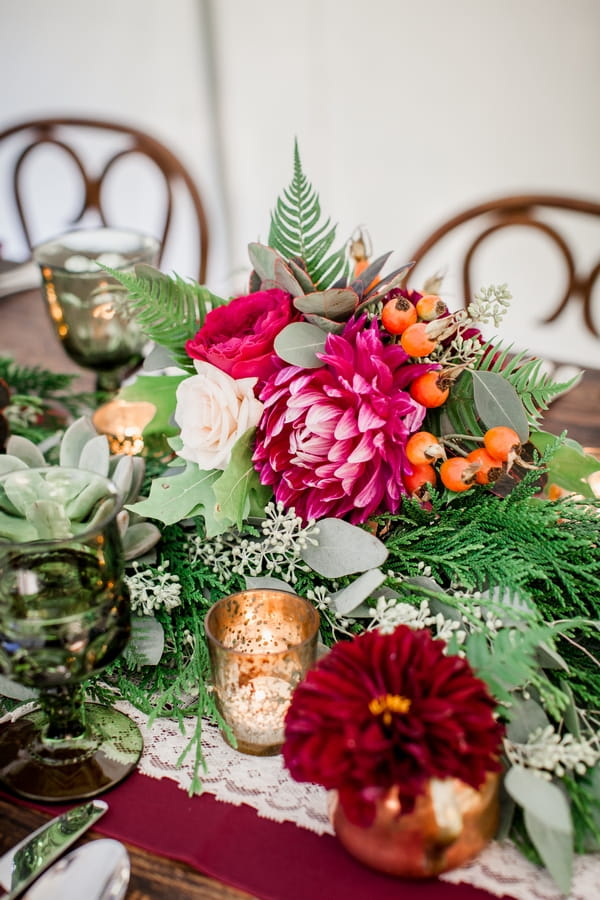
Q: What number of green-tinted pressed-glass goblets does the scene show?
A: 2